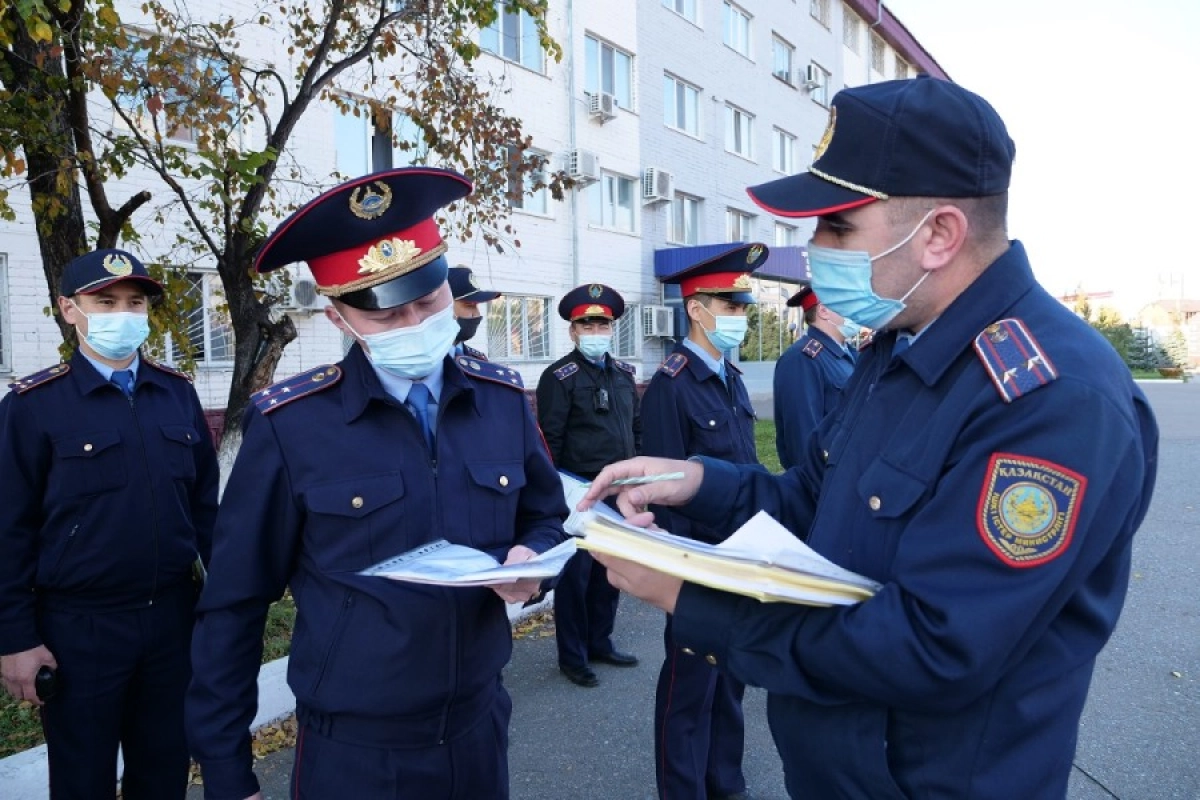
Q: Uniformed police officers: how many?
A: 7